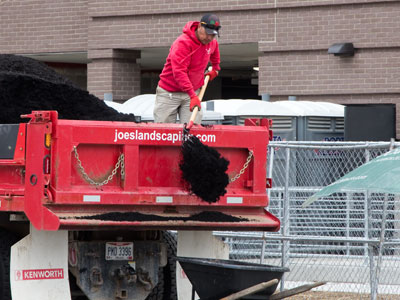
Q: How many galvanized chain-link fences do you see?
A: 1